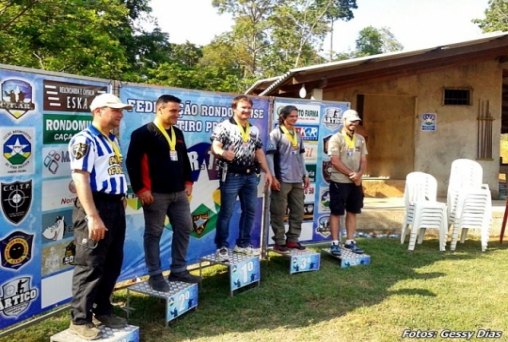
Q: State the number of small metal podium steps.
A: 5